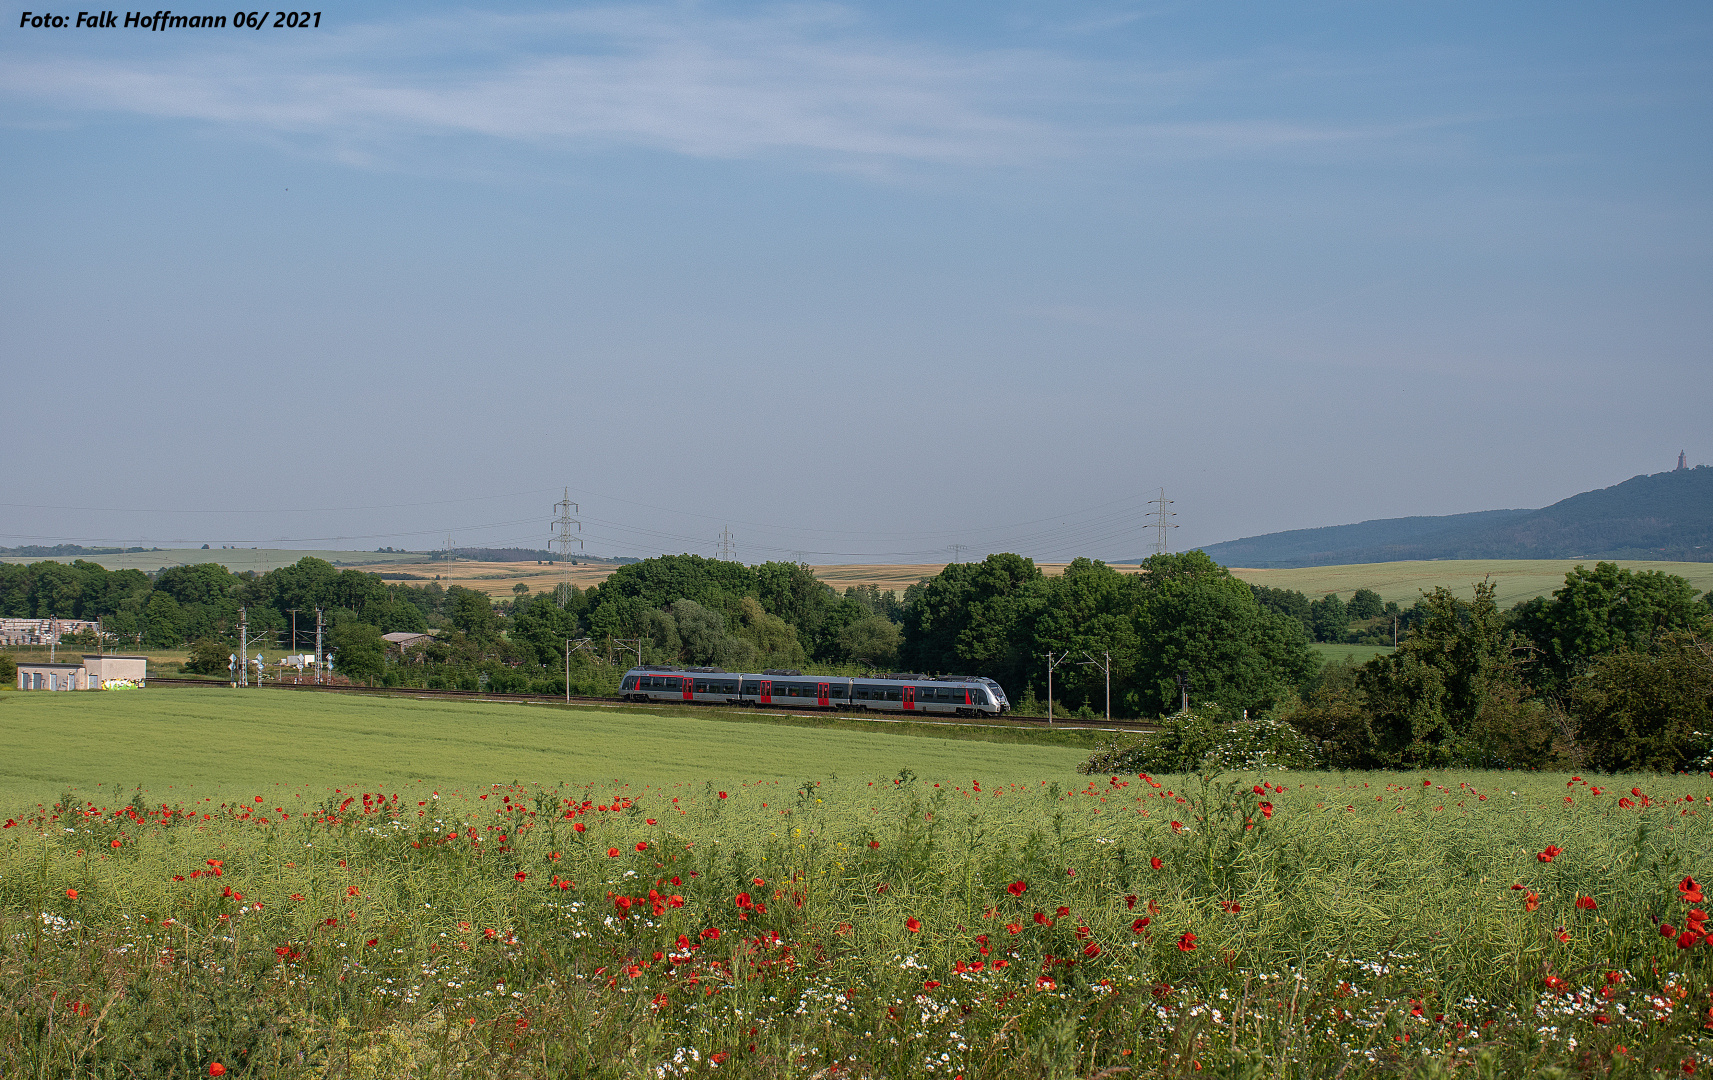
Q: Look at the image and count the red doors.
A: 4